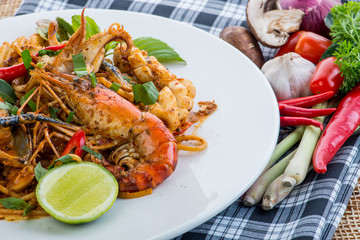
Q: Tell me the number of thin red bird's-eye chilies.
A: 3